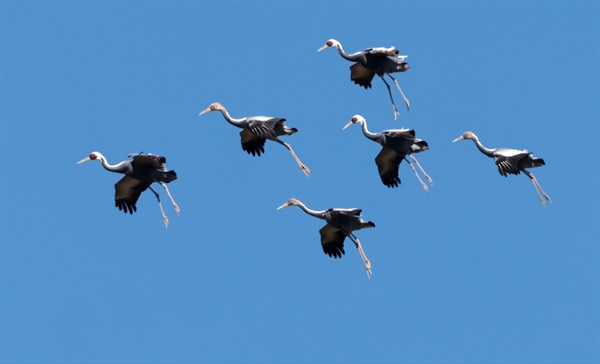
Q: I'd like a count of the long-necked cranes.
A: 6